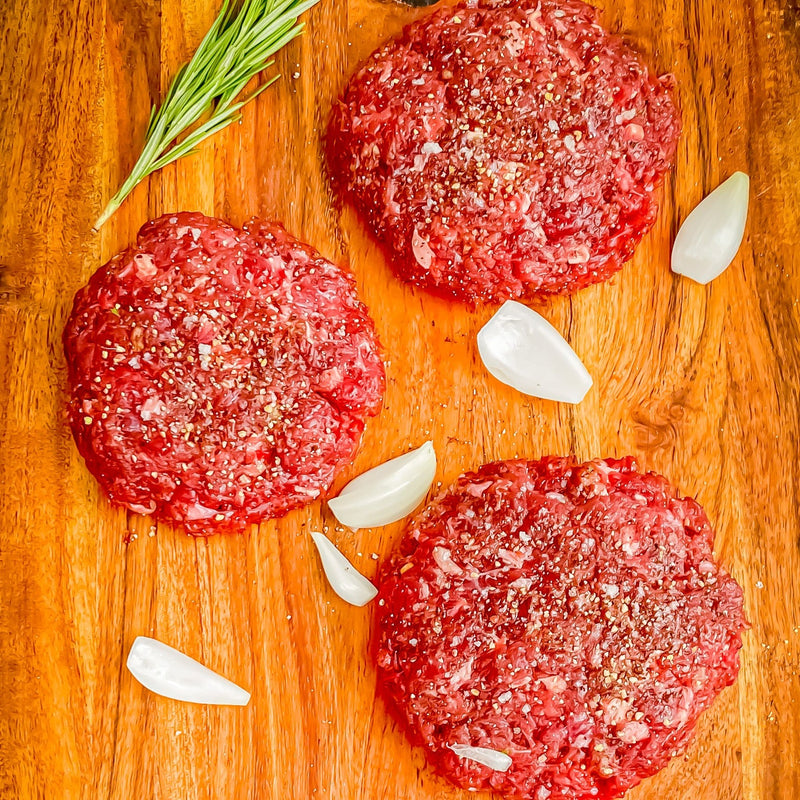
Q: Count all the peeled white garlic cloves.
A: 6